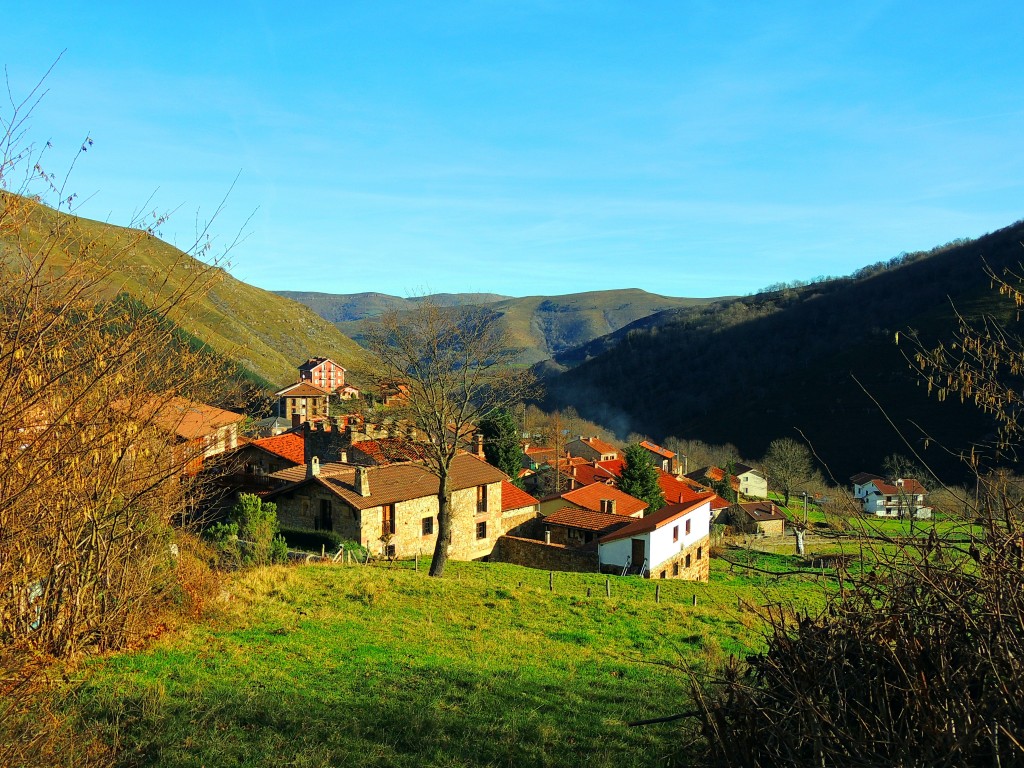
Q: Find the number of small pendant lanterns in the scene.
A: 0